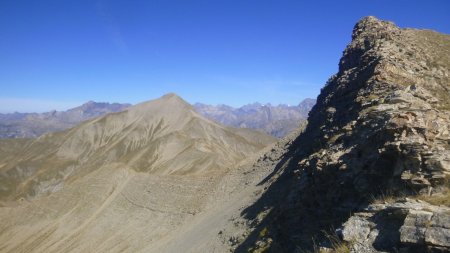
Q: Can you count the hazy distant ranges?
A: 2